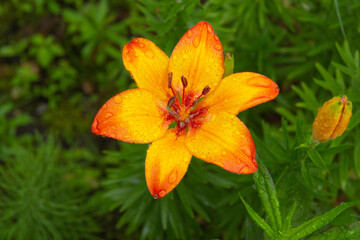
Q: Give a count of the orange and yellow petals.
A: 6